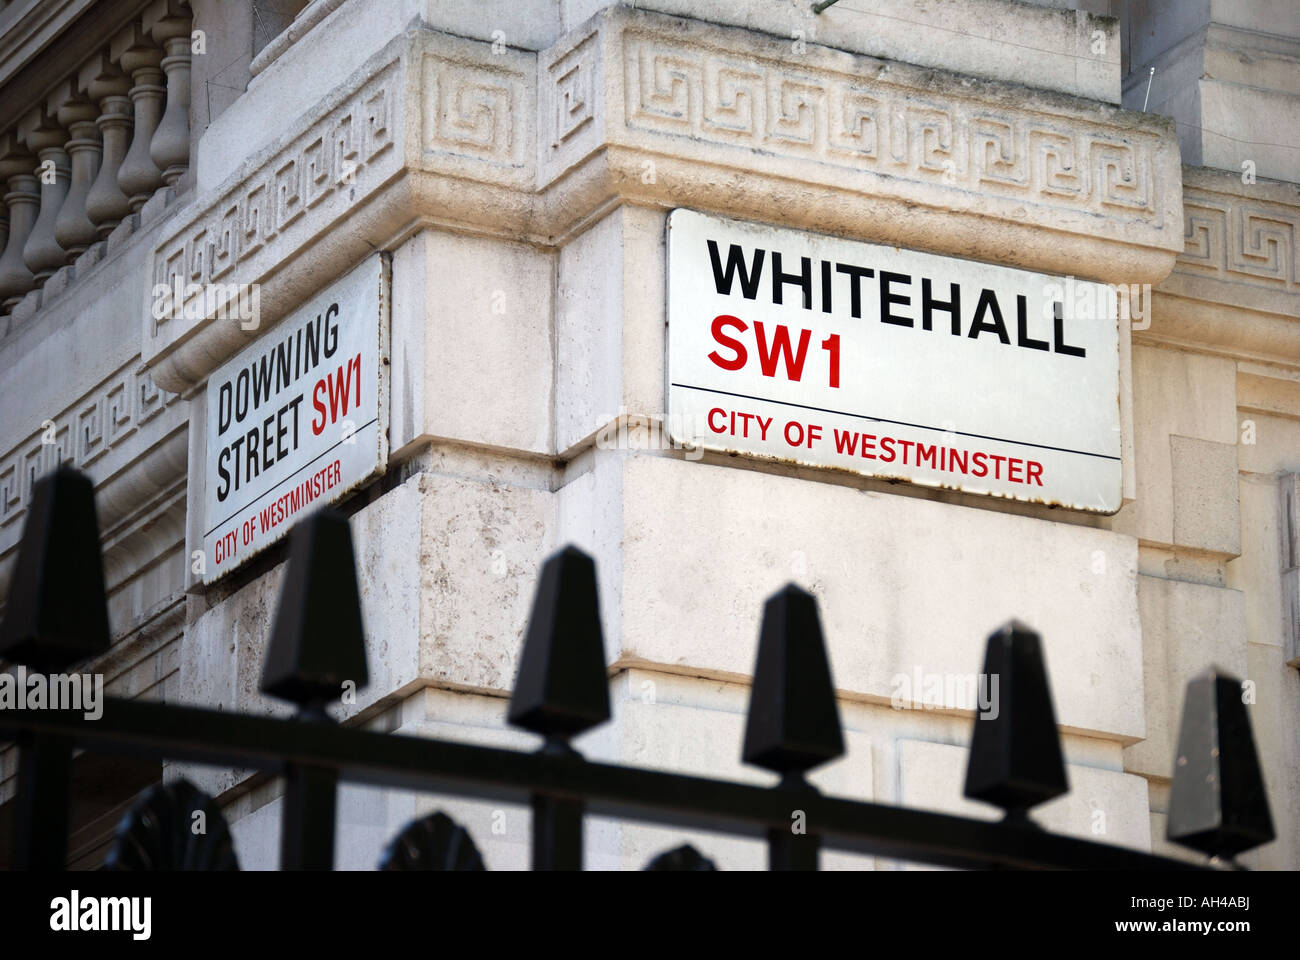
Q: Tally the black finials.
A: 6